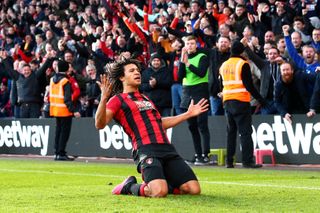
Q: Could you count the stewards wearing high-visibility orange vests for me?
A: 2